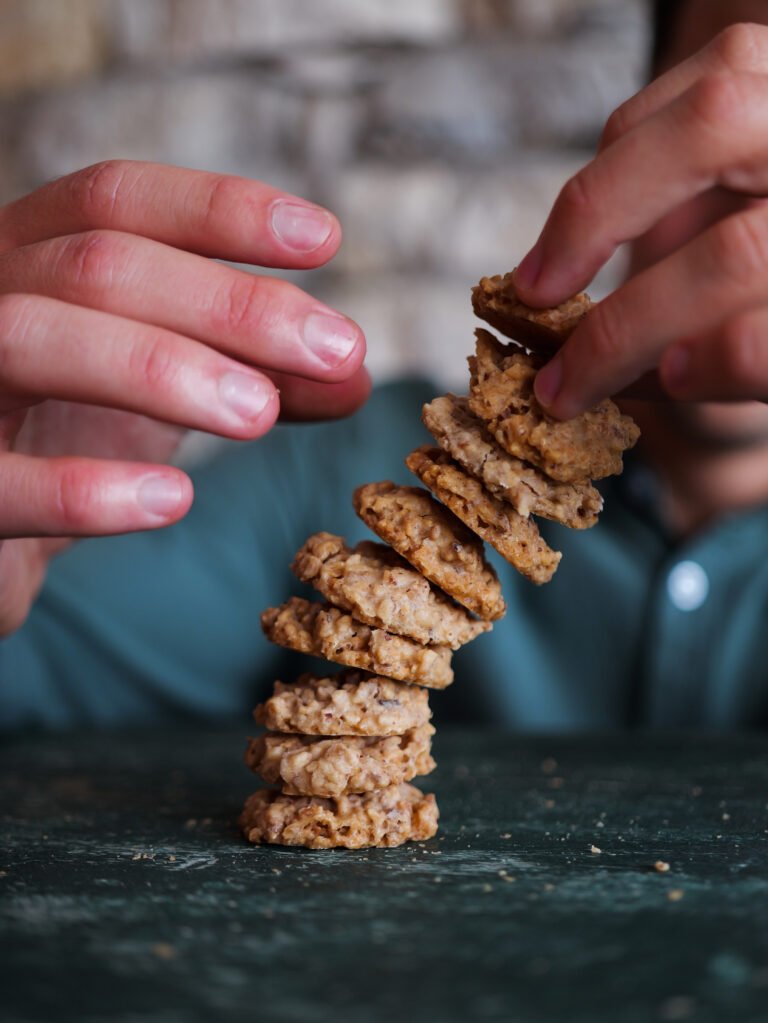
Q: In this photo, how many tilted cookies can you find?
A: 7